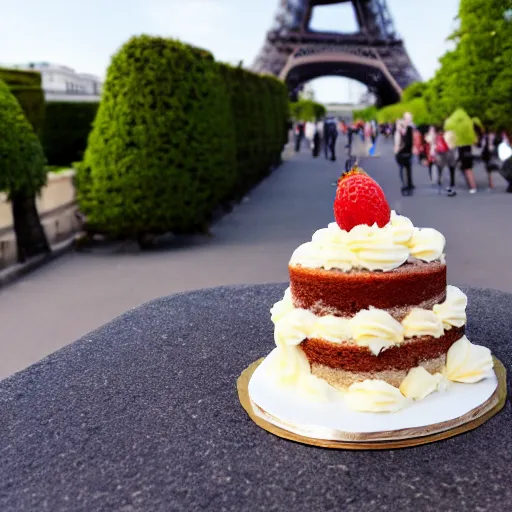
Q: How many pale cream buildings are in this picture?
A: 1